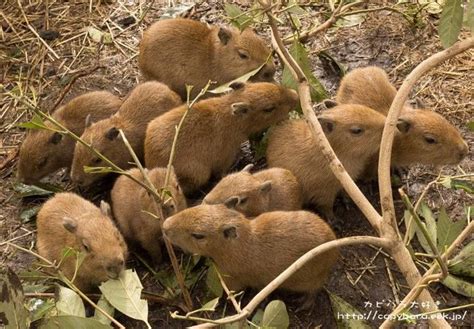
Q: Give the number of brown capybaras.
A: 10